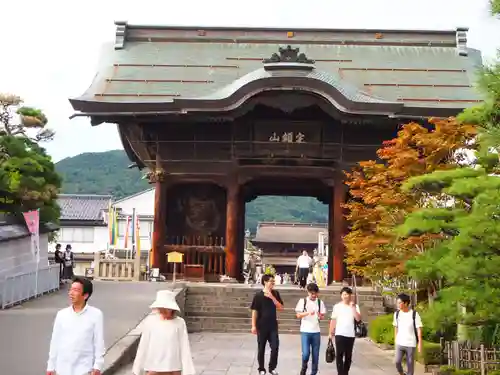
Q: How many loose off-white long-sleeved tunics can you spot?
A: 1